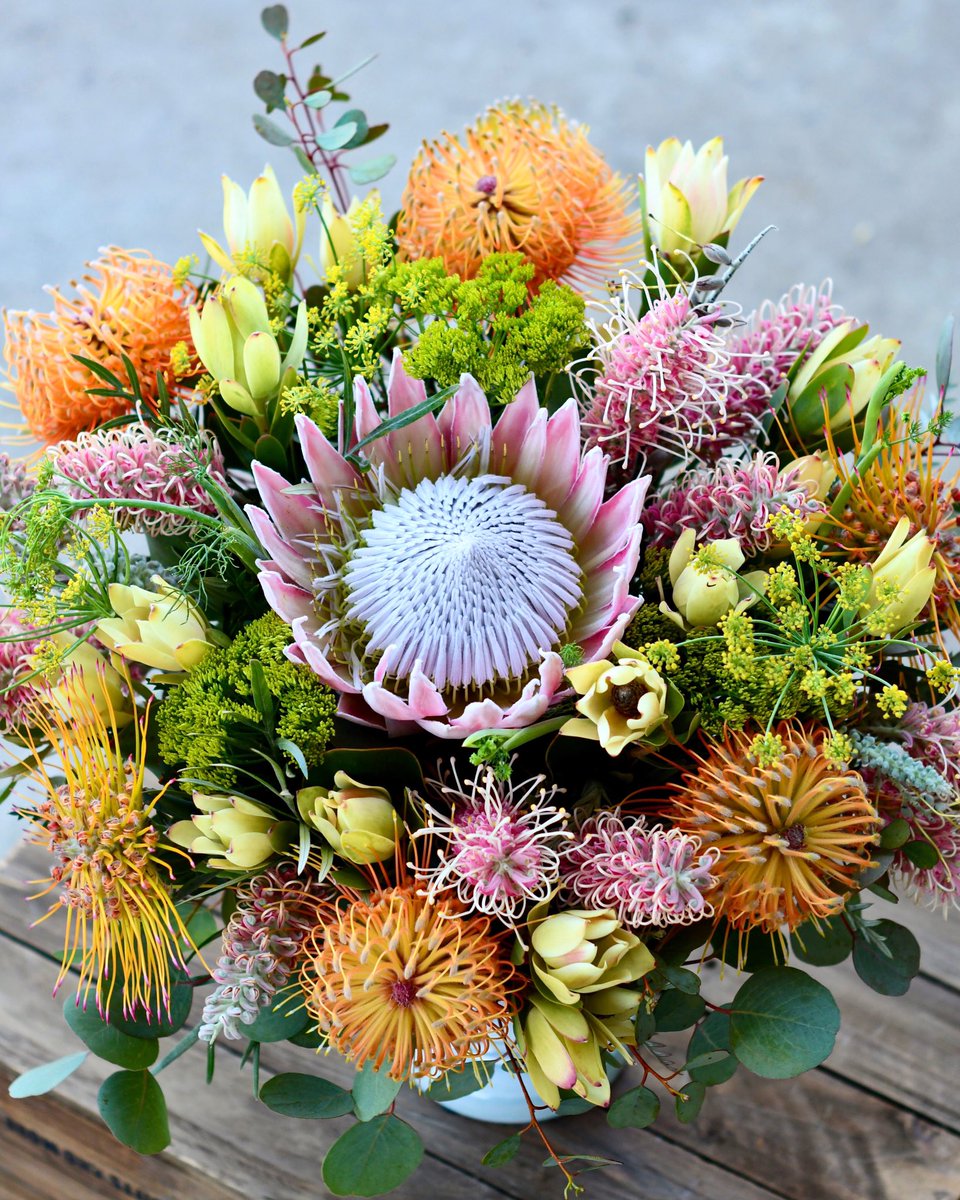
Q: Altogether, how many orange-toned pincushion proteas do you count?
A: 6